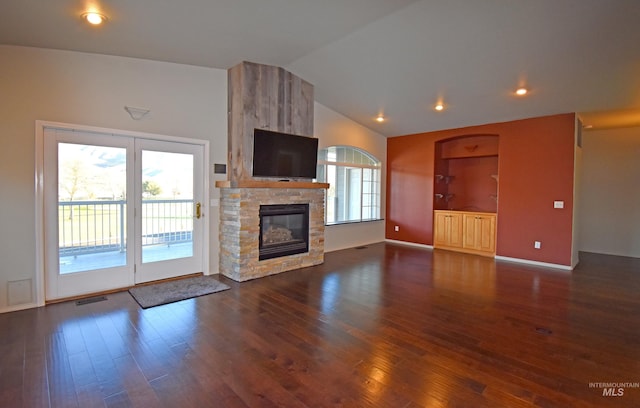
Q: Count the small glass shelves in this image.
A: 4